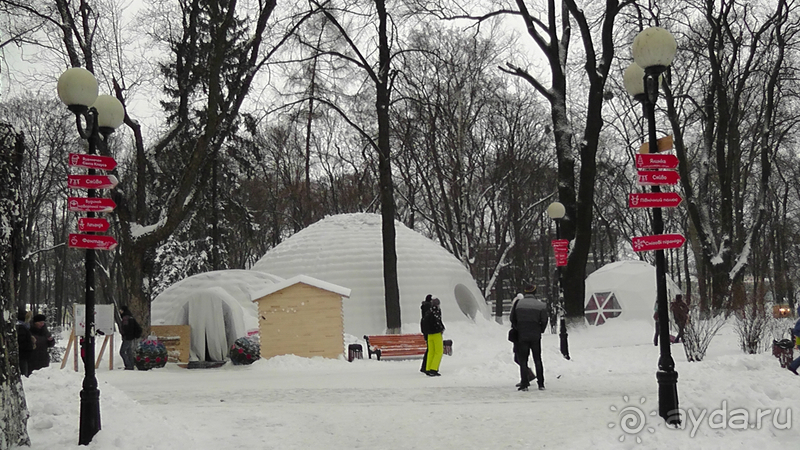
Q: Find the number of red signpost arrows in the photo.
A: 13